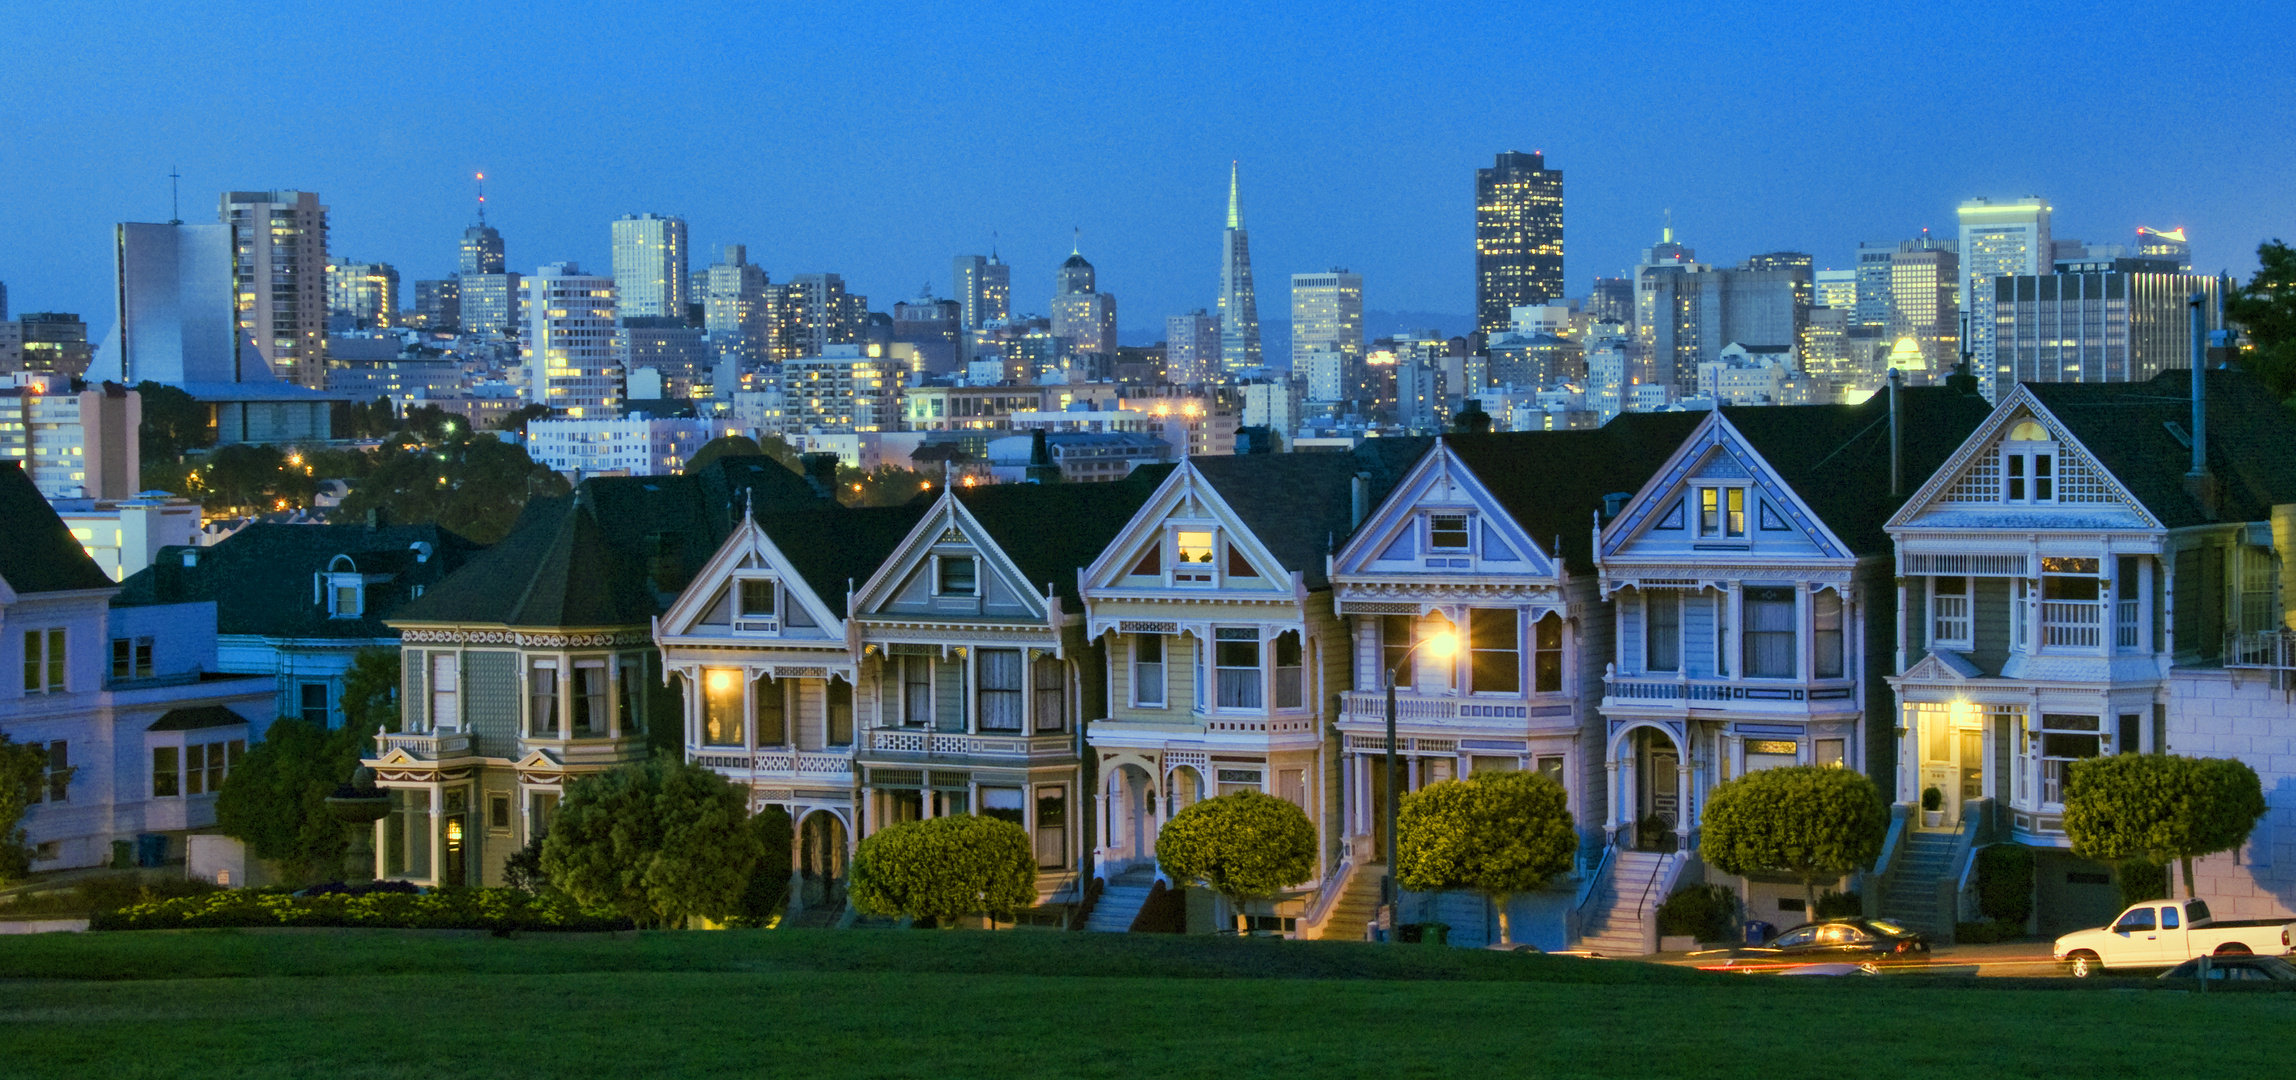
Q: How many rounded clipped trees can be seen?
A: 5